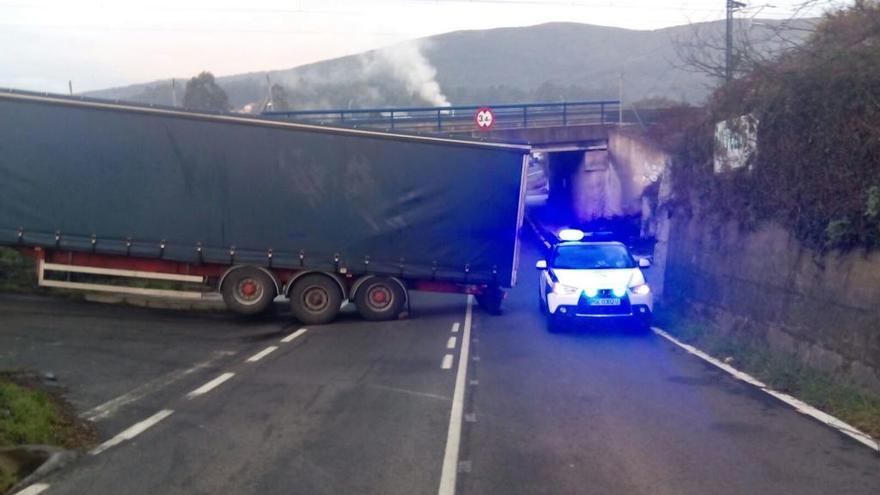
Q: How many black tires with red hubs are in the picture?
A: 2